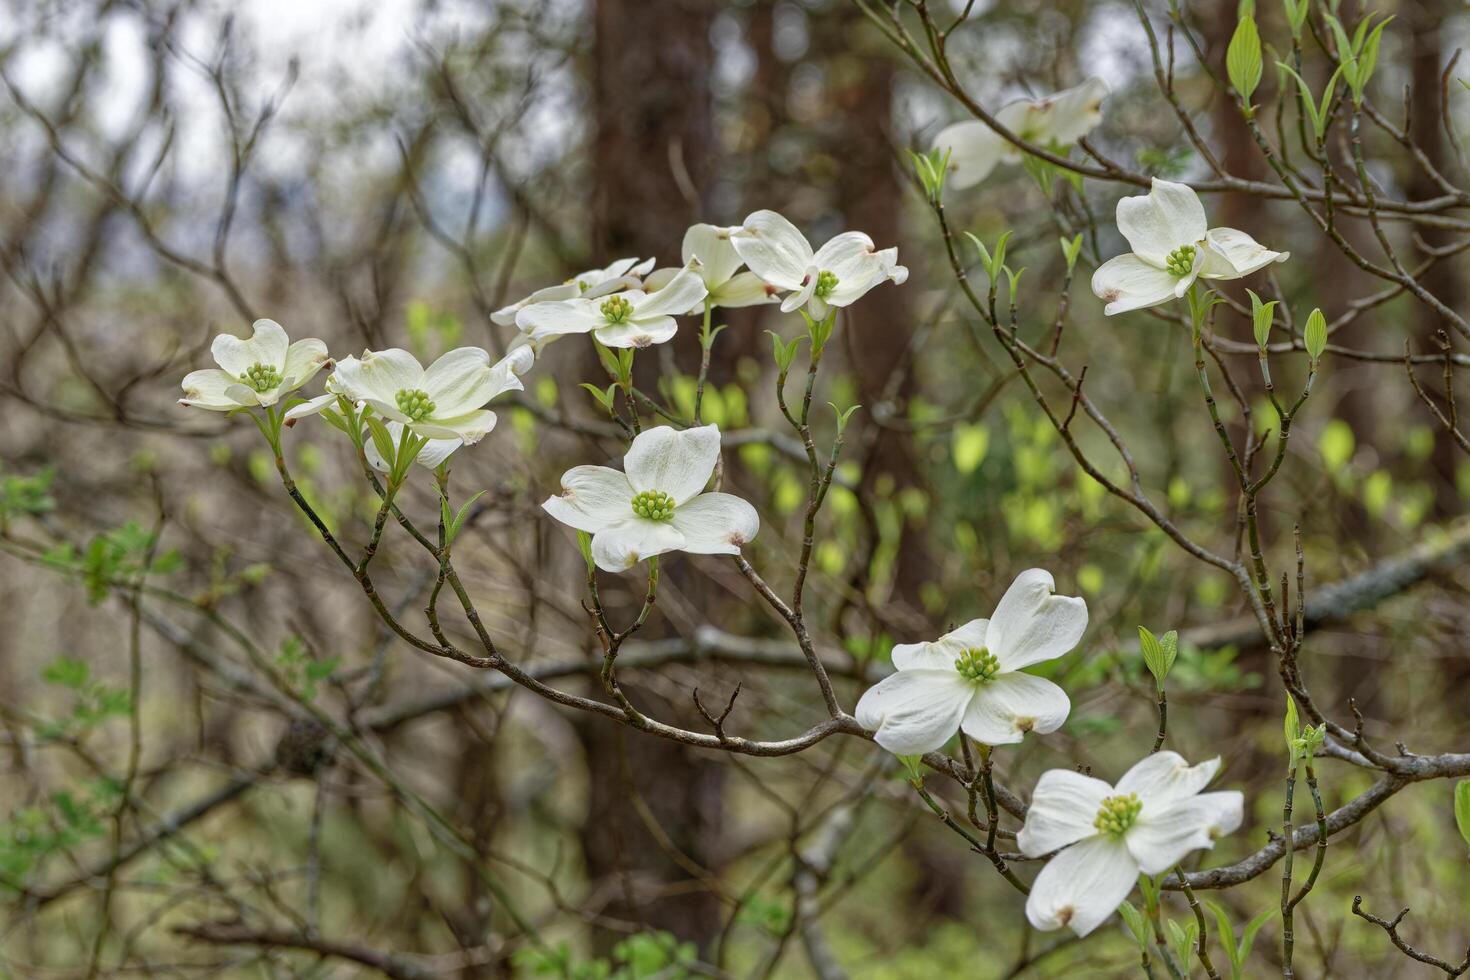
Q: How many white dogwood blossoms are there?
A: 12